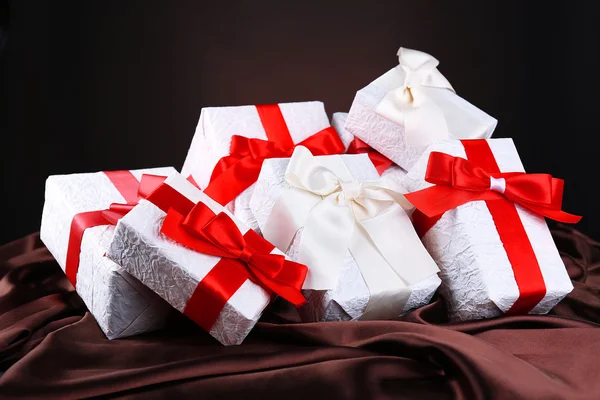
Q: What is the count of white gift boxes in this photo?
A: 7